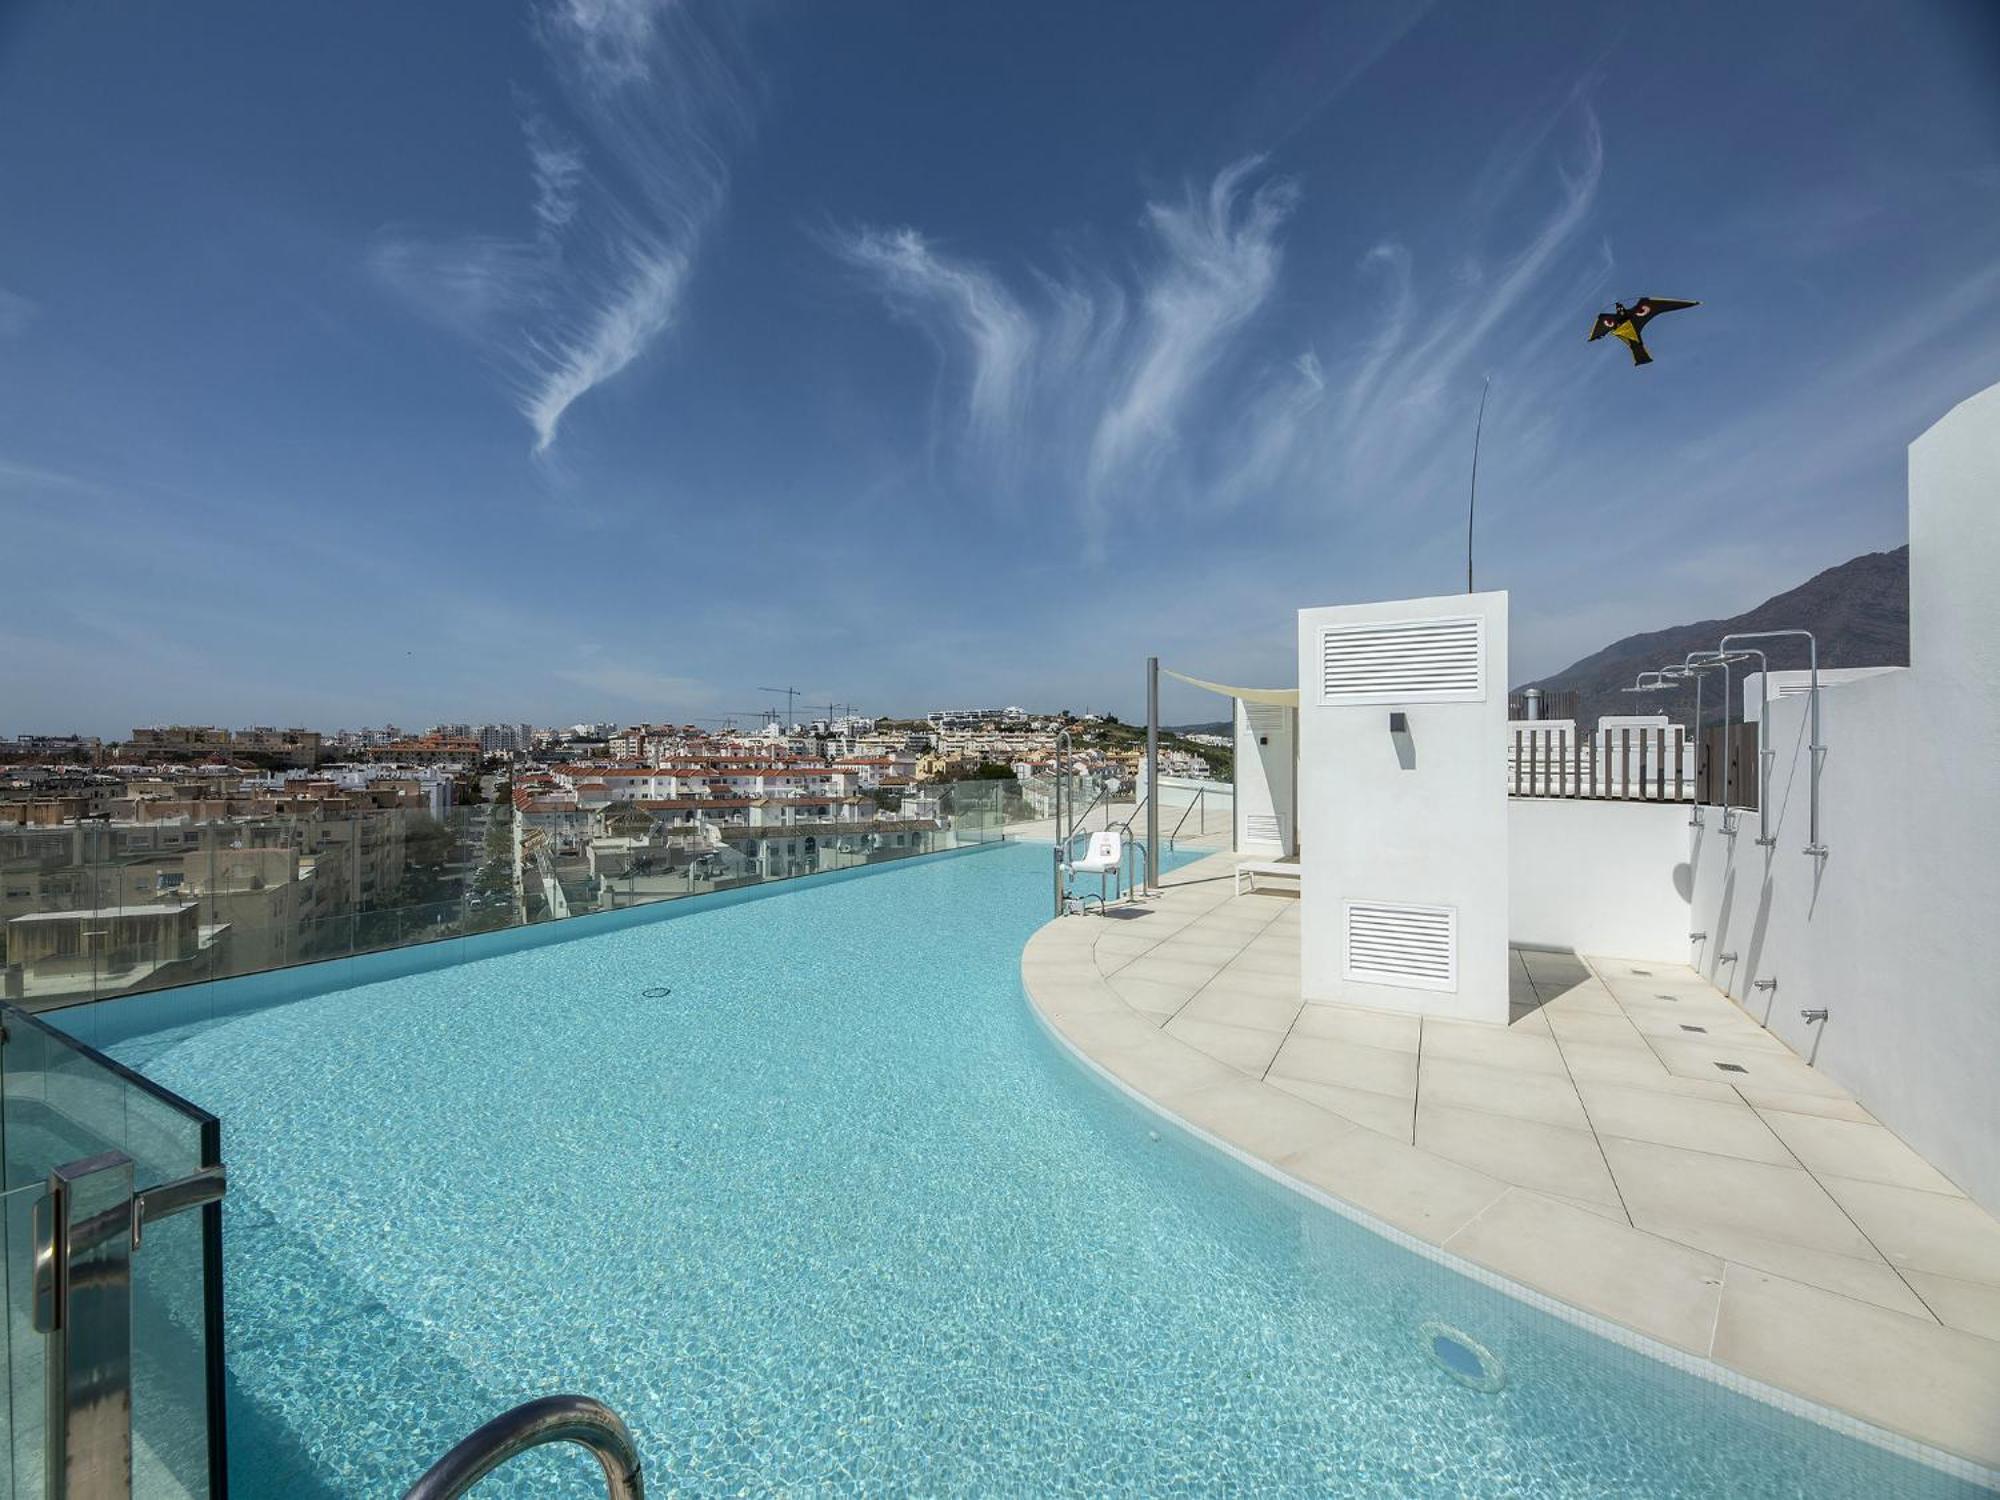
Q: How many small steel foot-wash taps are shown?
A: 4